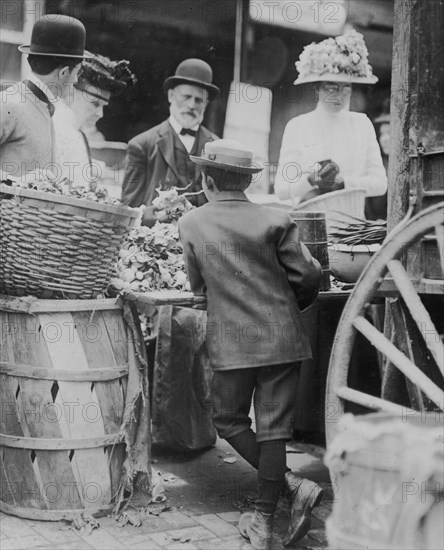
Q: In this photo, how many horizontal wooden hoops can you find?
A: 4